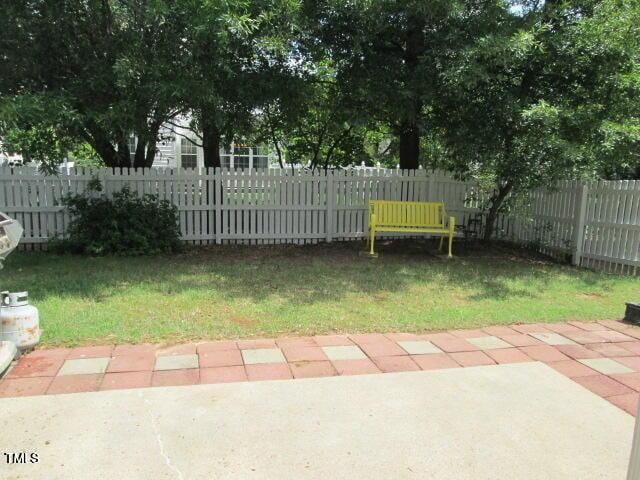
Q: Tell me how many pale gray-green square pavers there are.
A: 8